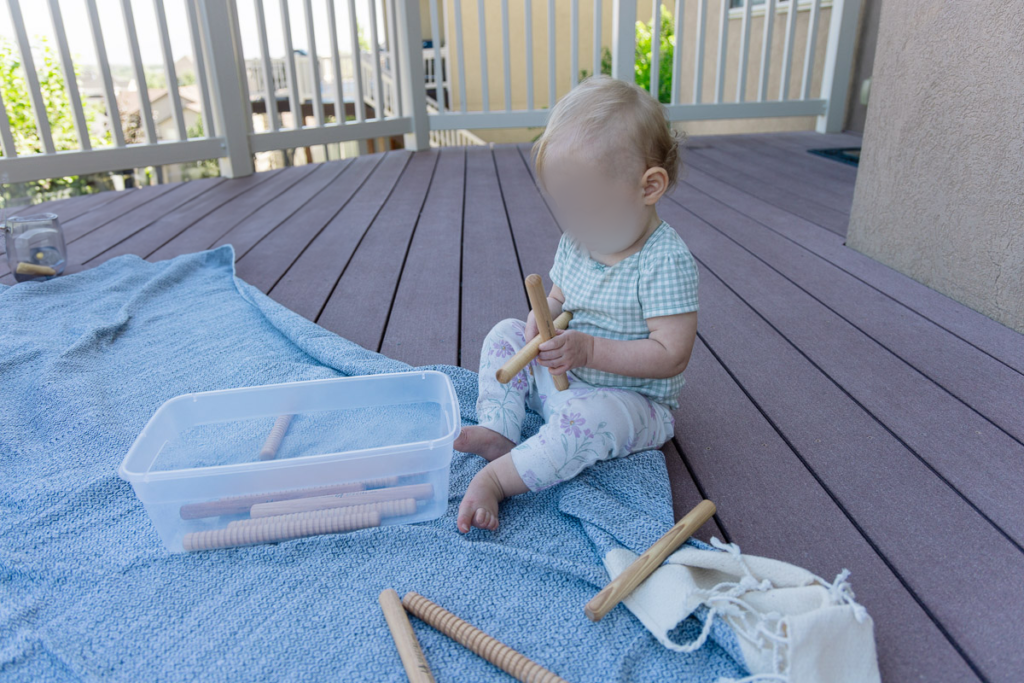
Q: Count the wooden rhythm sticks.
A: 11